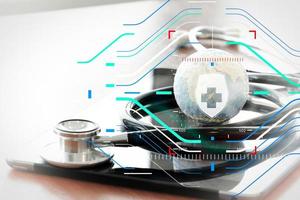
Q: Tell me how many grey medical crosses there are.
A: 1